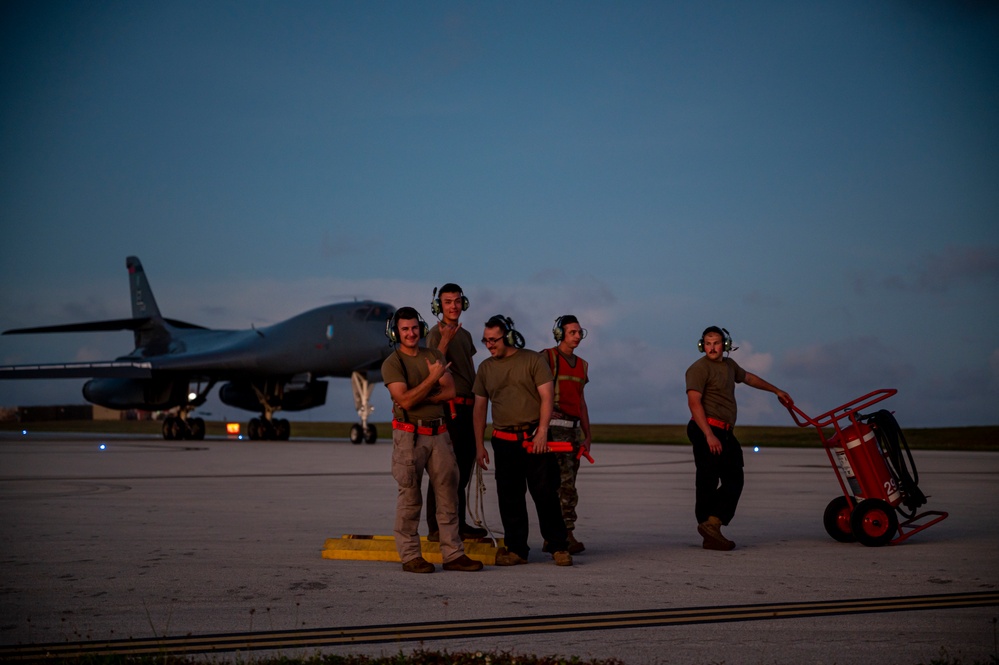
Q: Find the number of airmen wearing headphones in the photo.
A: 5